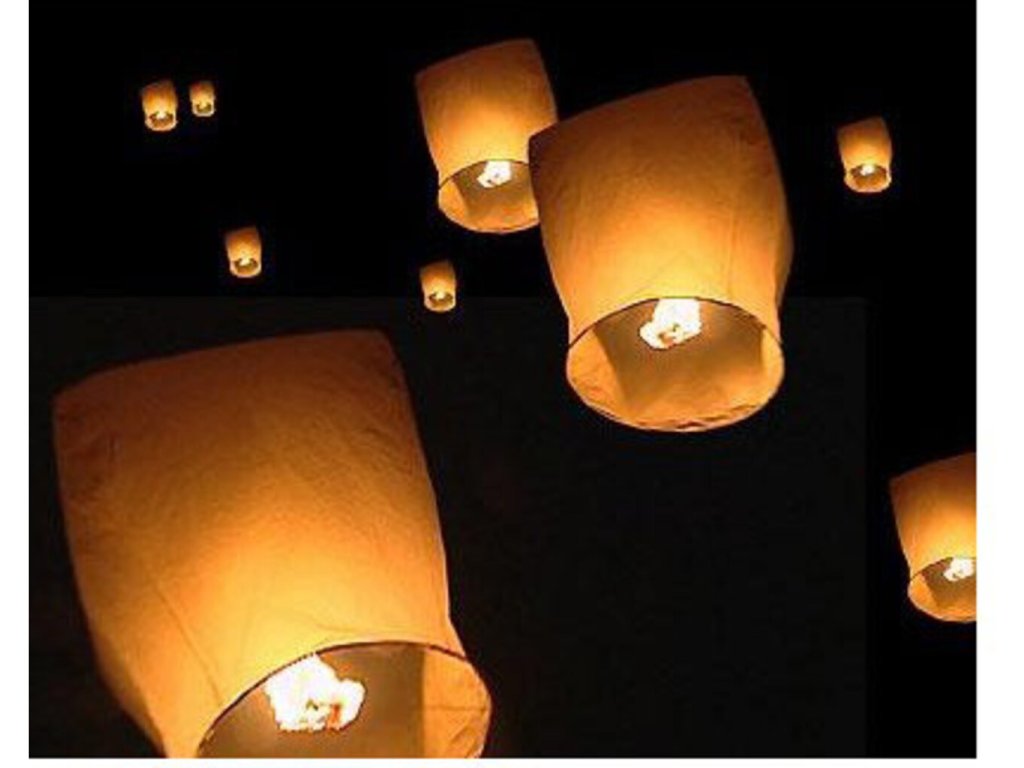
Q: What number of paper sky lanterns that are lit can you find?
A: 9